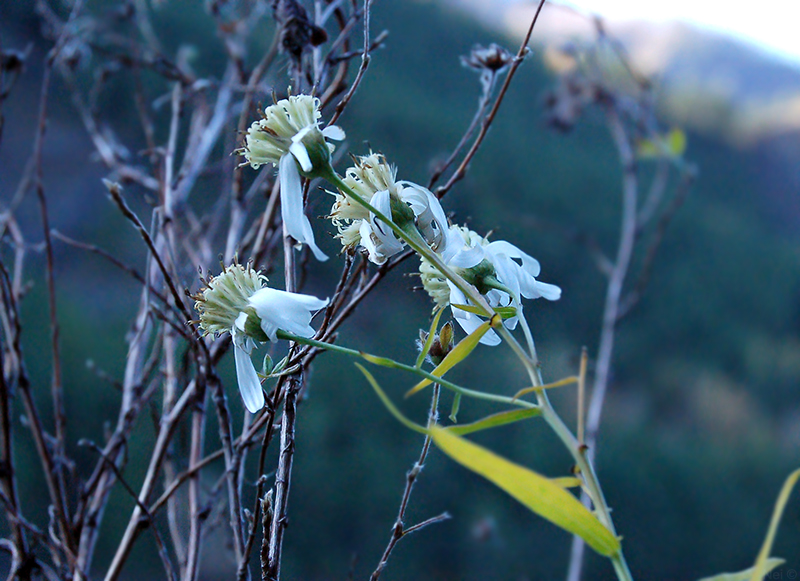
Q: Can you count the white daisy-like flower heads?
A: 4